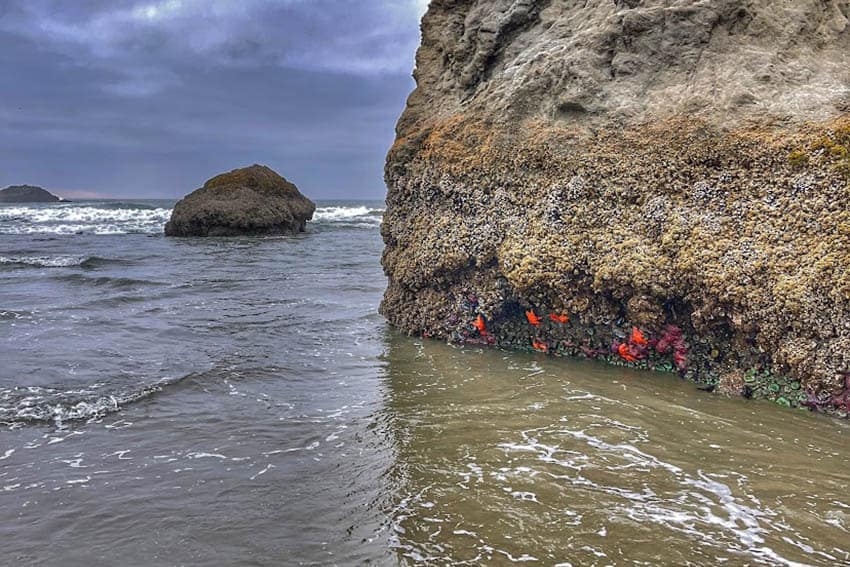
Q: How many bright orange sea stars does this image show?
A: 6